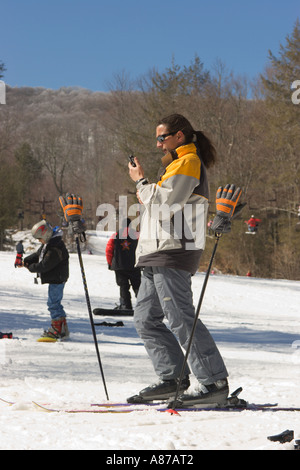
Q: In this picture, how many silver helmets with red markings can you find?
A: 1